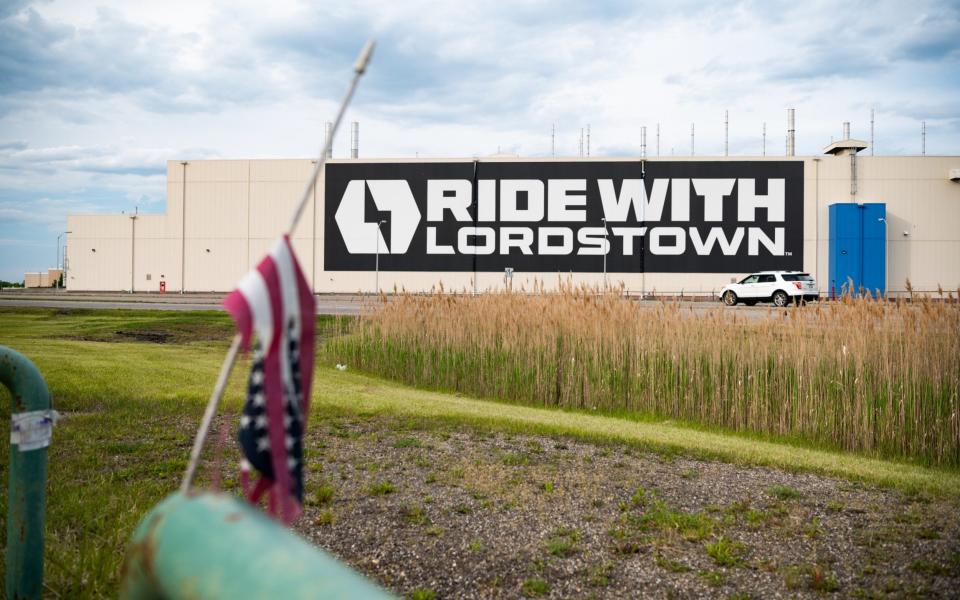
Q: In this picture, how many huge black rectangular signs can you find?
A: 1